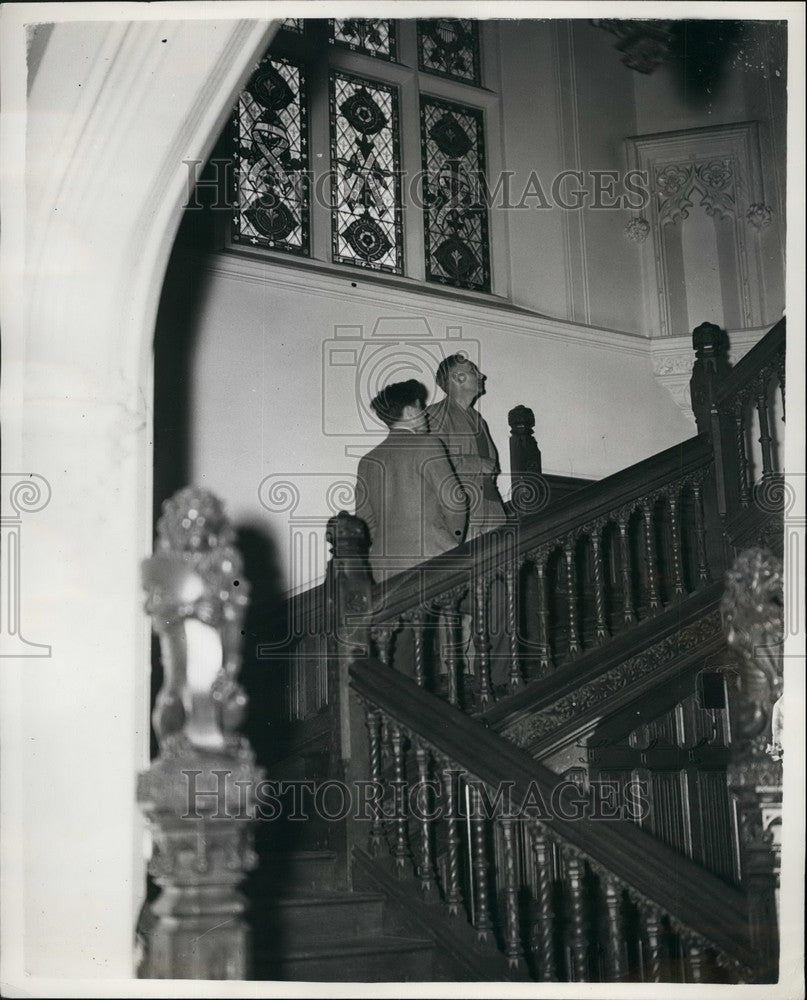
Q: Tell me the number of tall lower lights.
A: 3